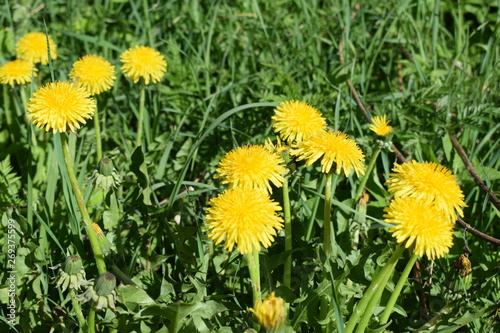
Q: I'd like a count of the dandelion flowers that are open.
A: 11